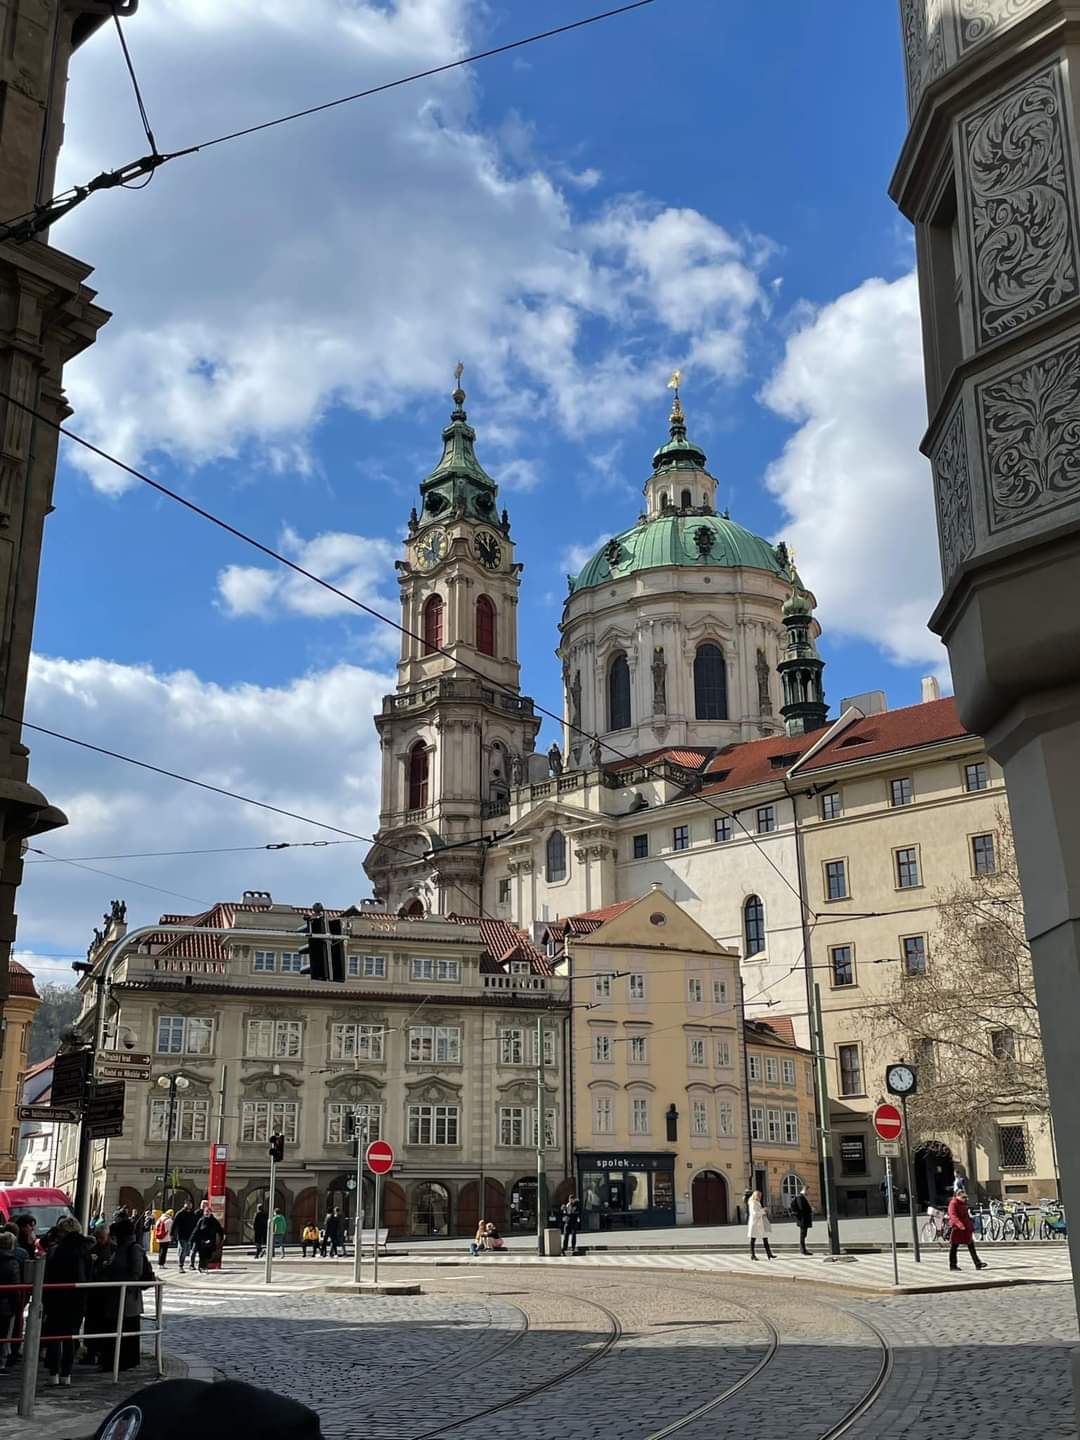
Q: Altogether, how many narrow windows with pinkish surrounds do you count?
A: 12